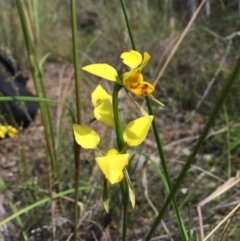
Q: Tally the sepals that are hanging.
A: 4